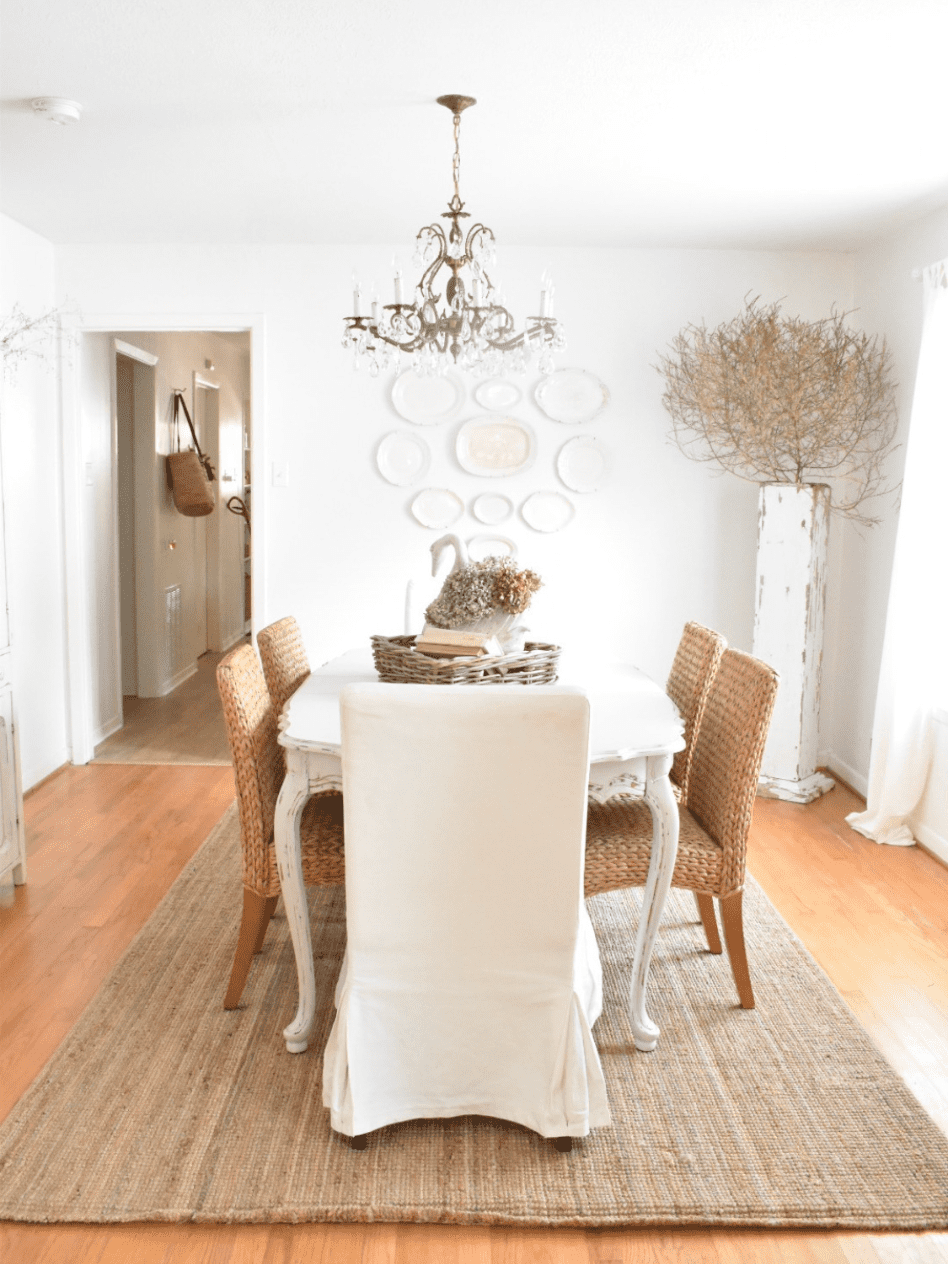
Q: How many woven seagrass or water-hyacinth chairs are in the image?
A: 4